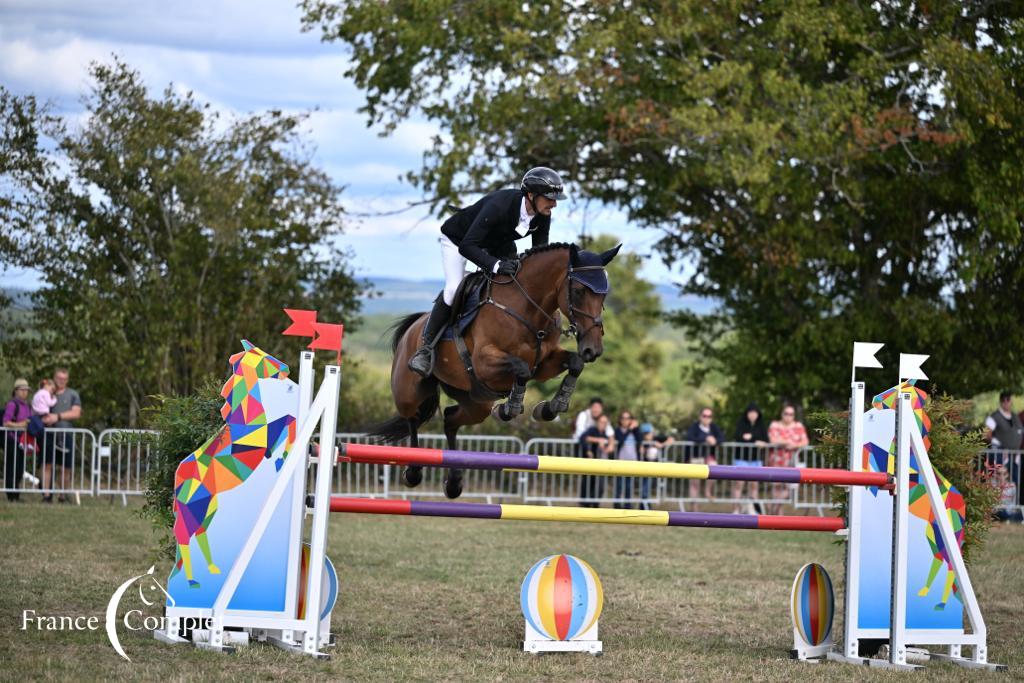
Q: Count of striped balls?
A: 3